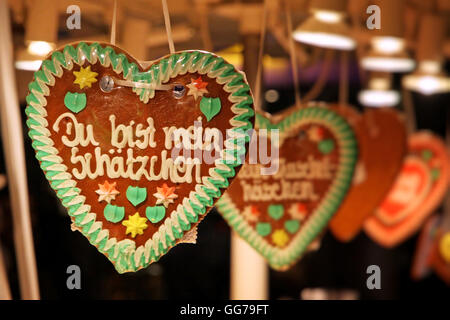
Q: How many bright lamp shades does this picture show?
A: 5